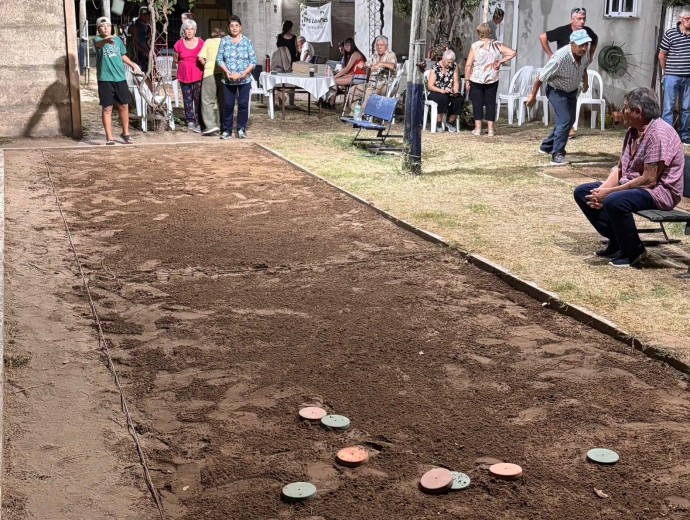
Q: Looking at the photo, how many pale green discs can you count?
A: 4